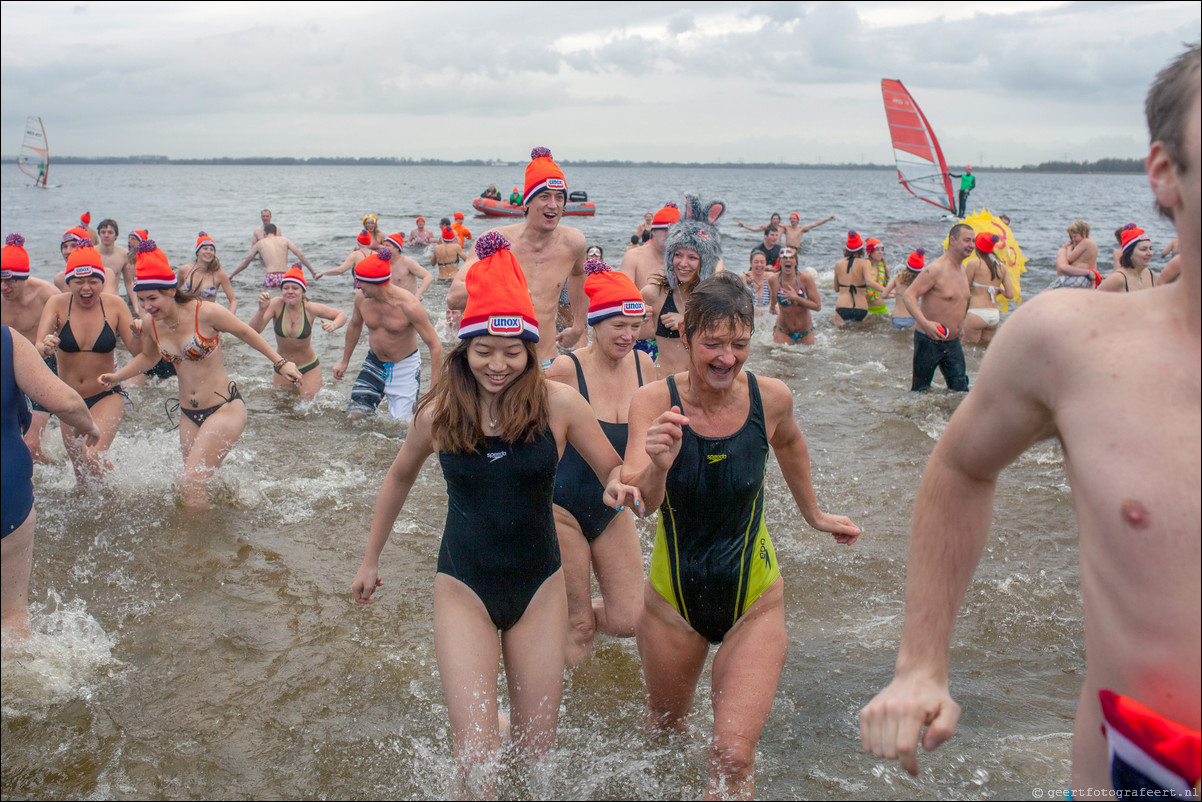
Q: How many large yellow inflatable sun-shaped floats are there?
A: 1